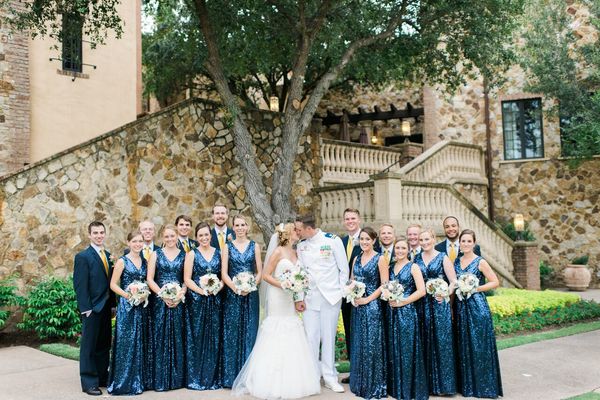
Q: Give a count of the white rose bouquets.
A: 9